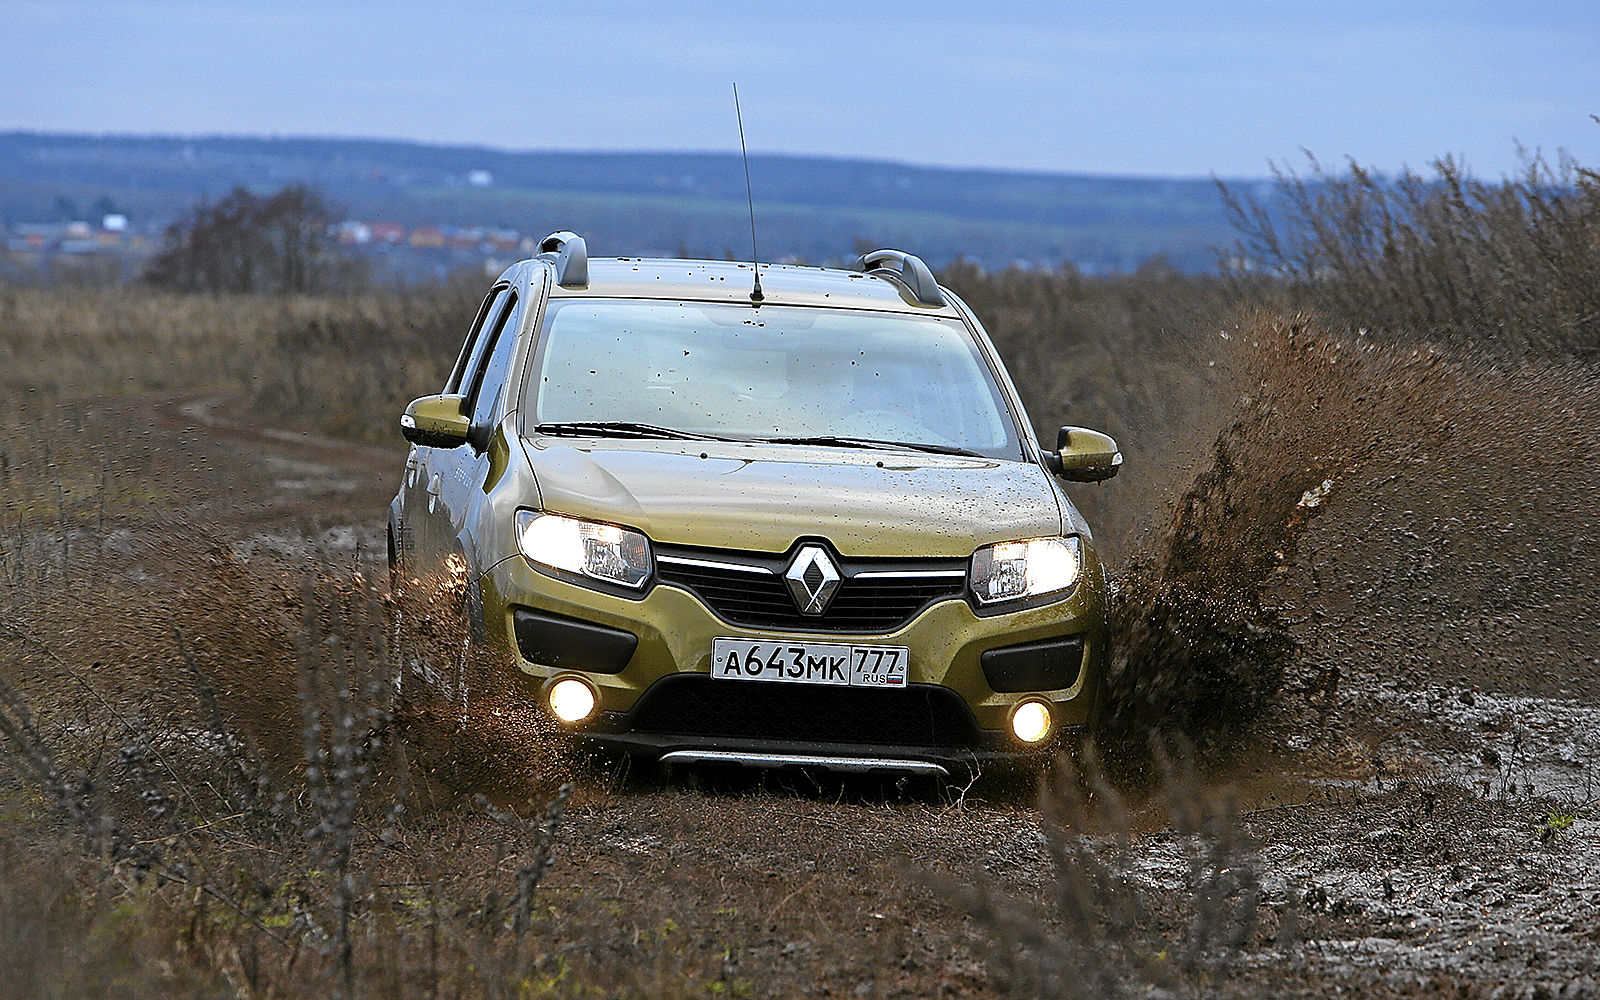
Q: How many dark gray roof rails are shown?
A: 2